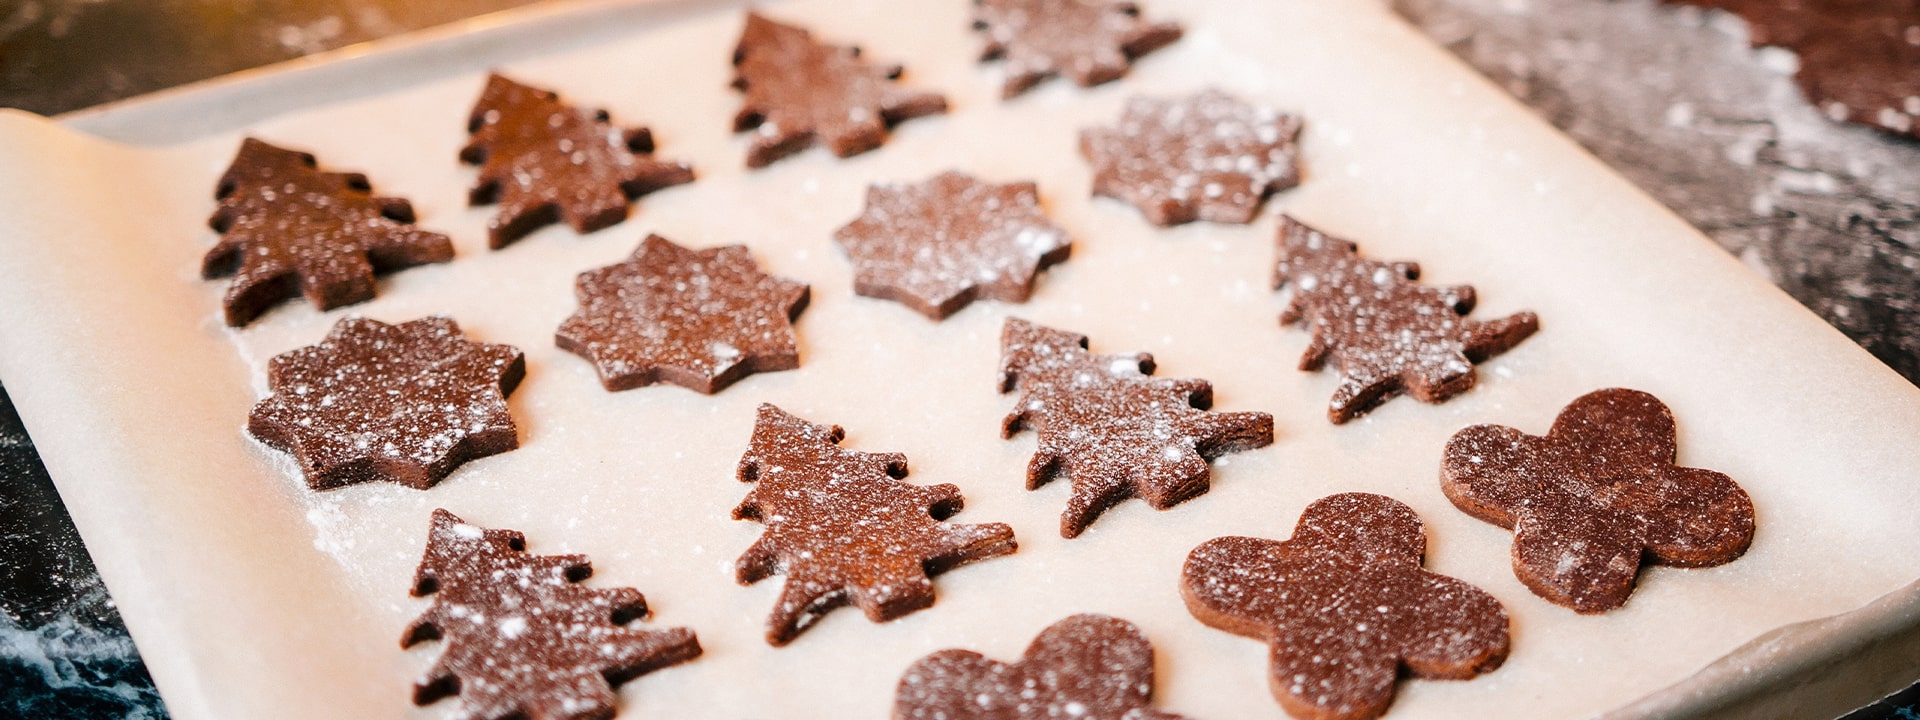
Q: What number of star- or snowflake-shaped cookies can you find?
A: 4